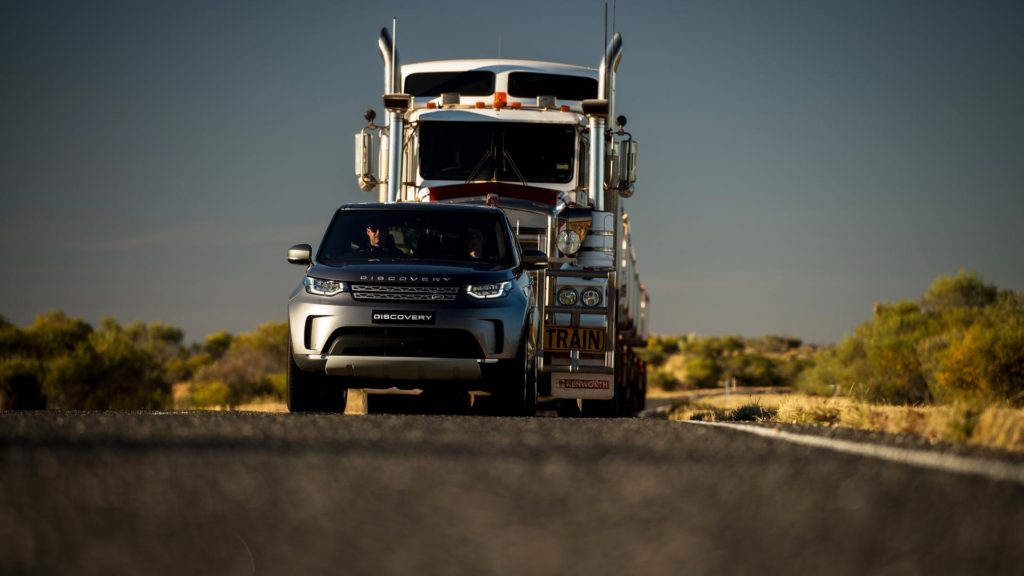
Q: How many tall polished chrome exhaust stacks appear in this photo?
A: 2